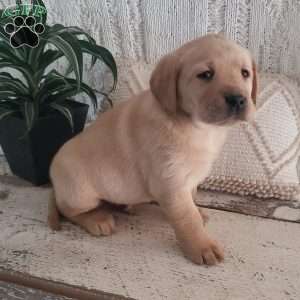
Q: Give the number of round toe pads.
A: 4